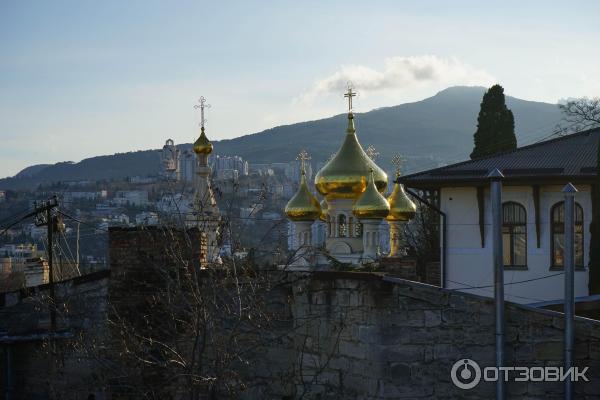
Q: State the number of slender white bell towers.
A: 1